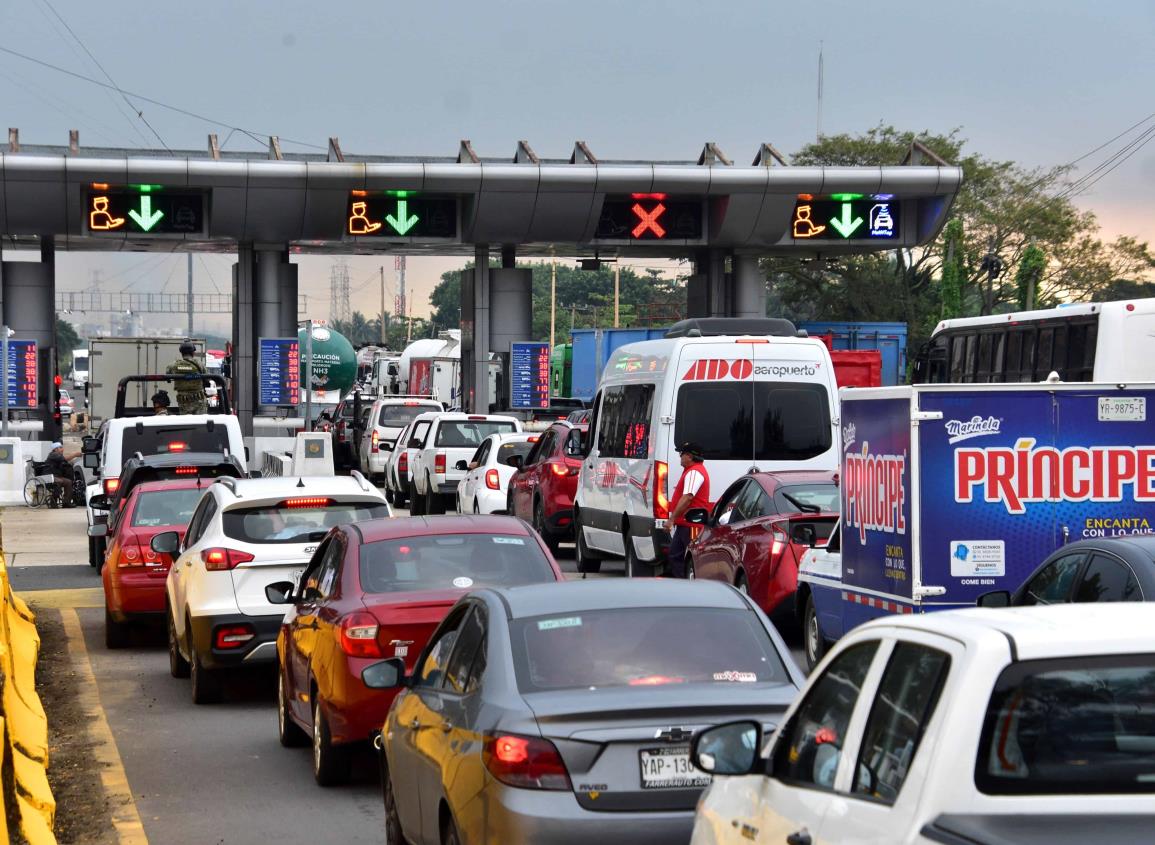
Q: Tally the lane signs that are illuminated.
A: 4